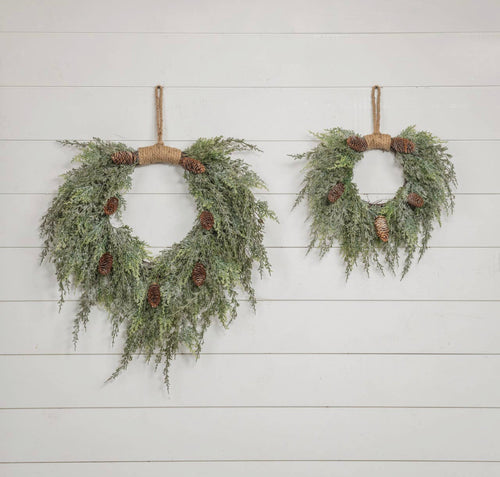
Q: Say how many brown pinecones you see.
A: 12